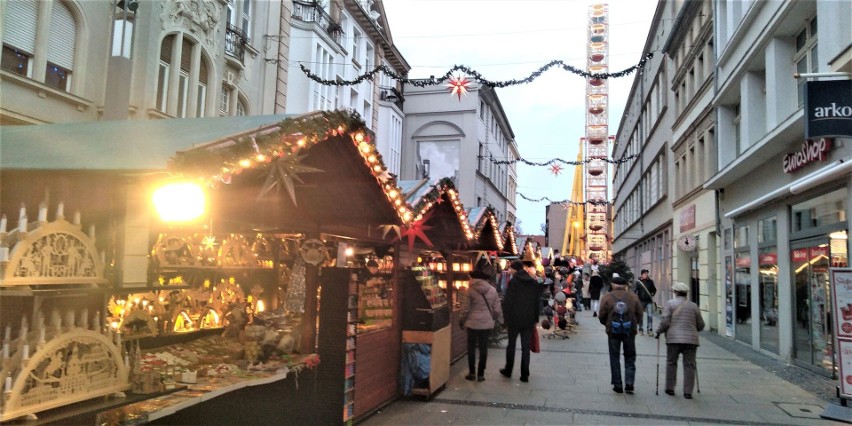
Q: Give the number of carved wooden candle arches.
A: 2